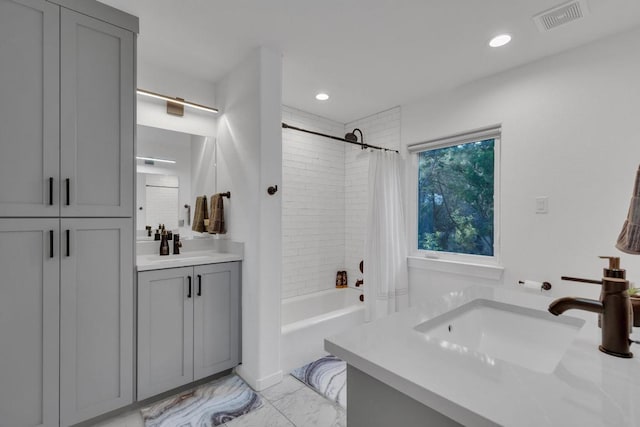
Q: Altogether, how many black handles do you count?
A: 6